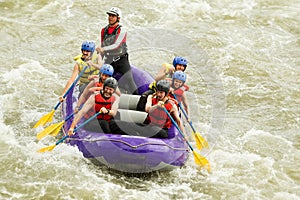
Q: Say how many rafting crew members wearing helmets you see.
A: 7